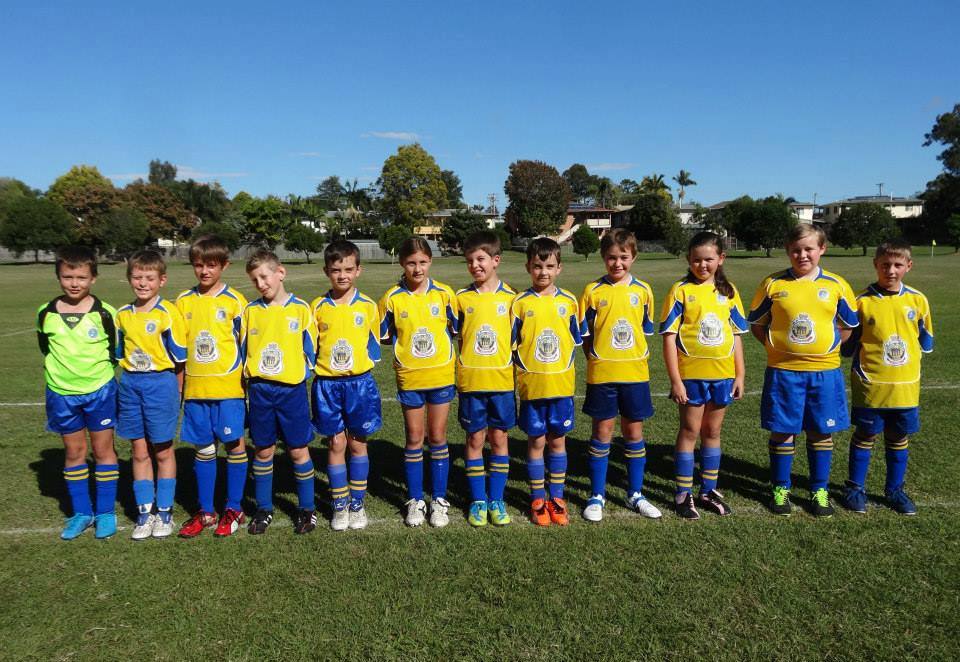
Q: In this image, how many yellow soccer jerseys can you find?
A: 11